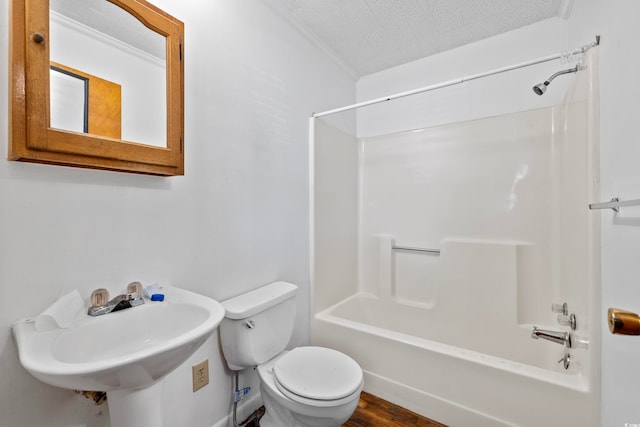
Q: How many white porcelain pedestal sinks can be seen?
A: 1